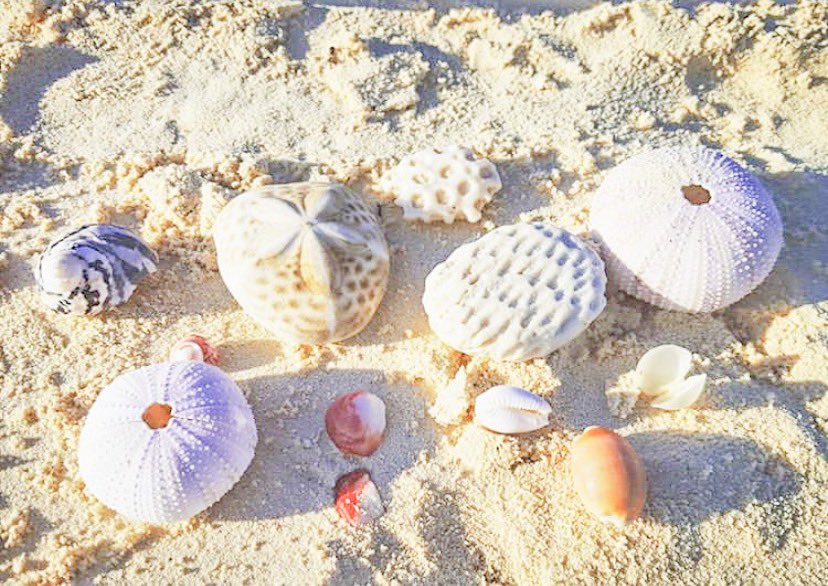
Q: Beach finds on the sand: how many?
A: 12